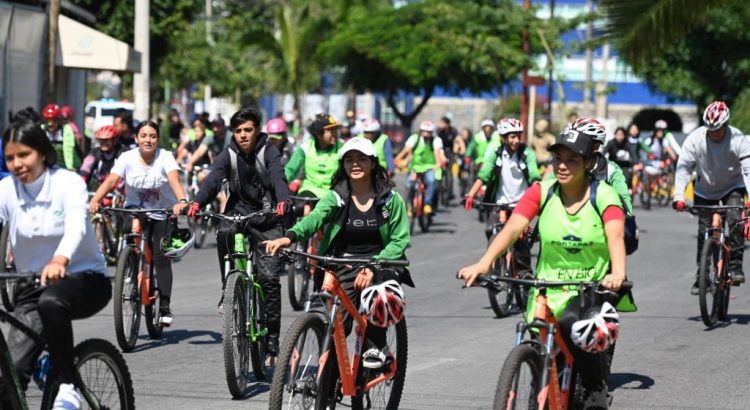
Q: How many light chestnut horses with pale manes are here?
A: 0